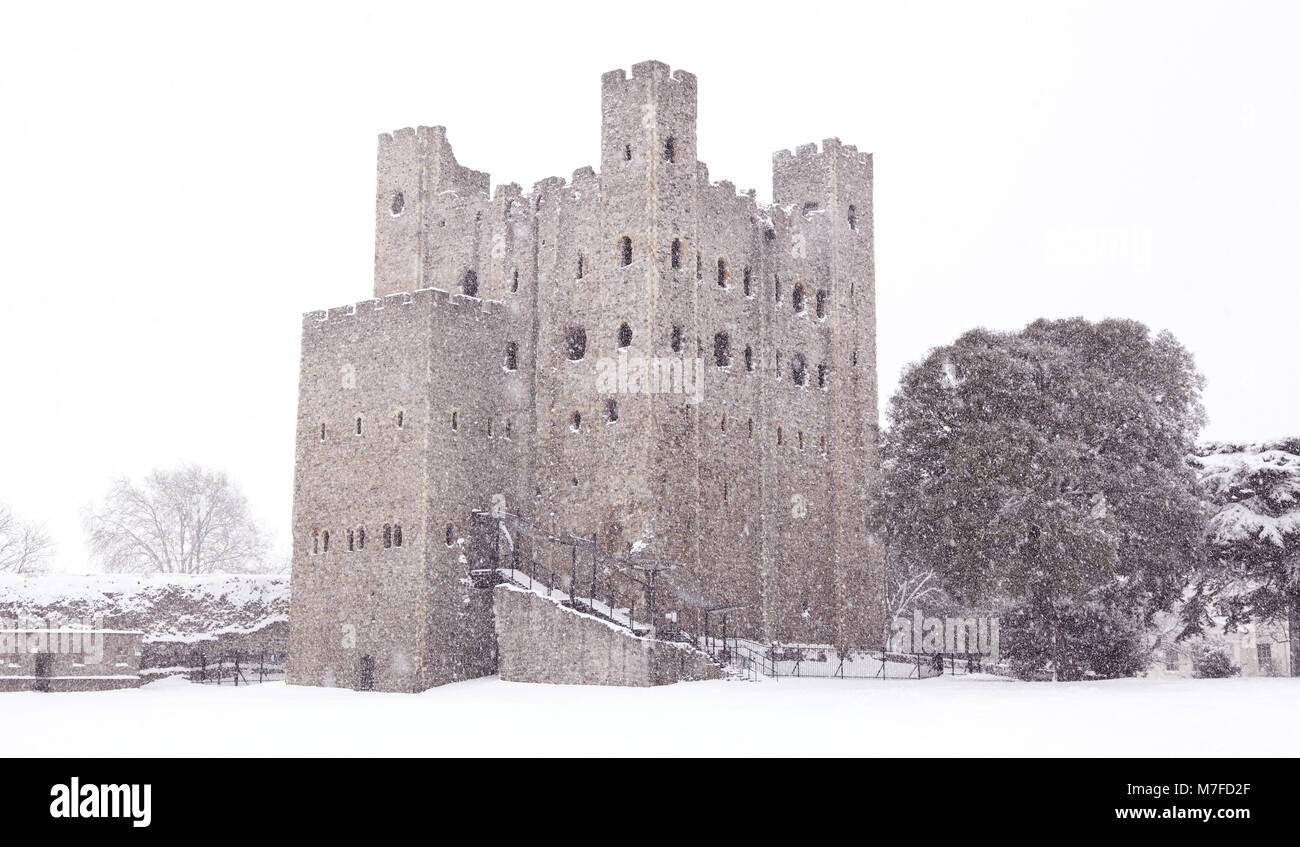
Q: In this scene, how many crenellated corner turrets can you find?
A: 3